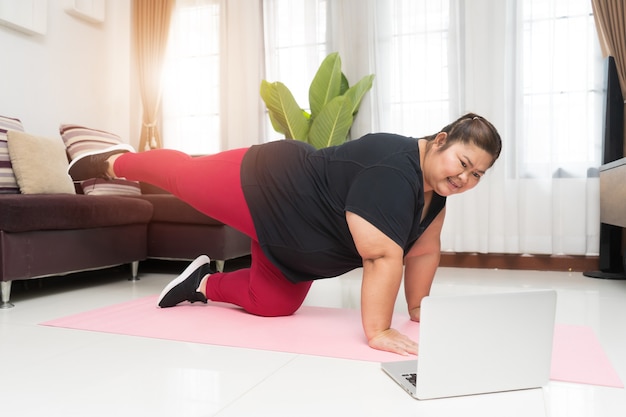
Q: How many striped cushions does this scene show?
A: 2